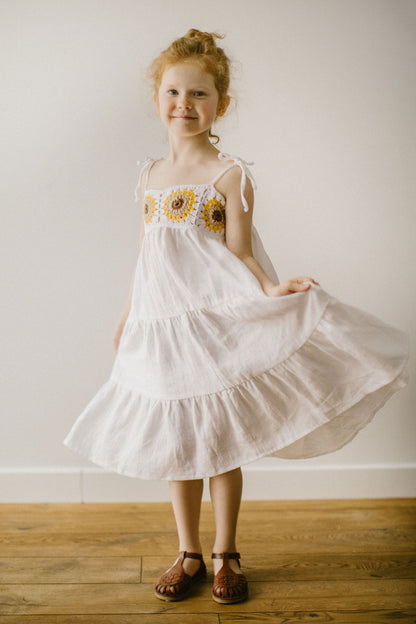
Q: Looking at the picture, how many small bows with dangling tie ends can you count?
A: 2